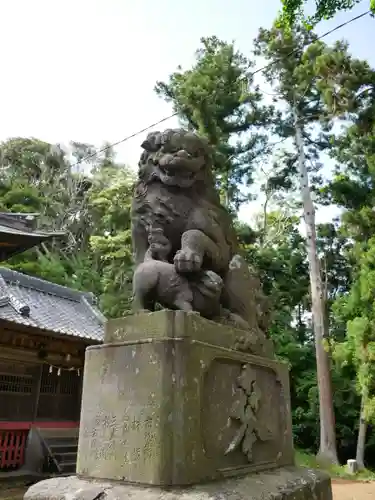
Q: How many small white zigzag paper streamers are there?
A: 3